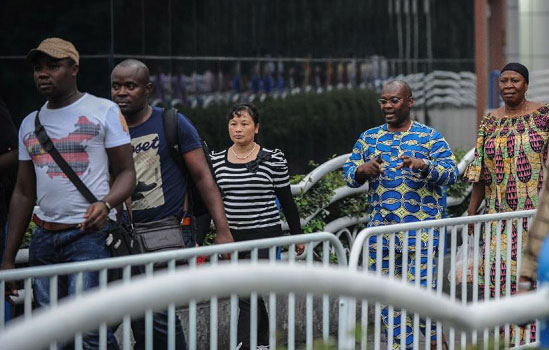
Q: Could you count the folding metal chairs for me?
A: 0